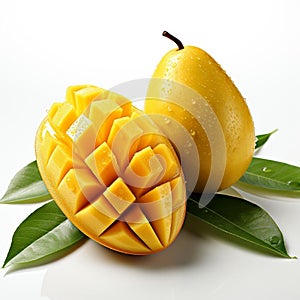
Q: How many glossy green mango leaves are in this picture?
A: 5